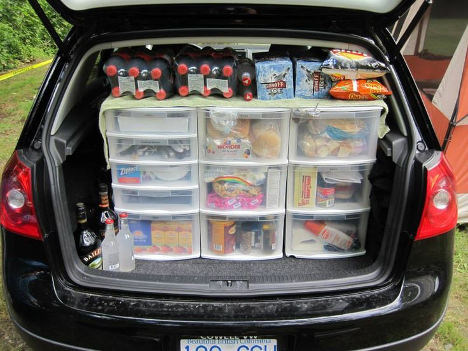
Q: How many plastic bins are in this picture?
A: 11